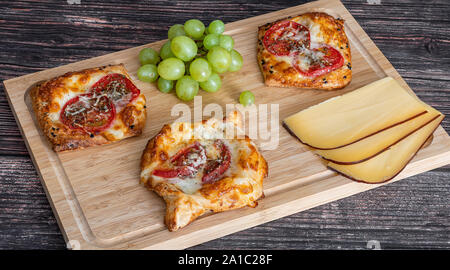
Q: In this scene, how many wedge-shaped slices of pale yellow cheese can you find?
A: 3